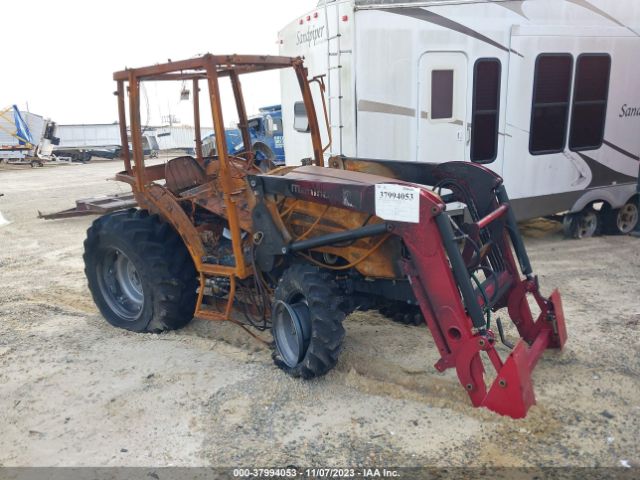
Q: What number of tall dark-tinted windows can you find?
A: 3